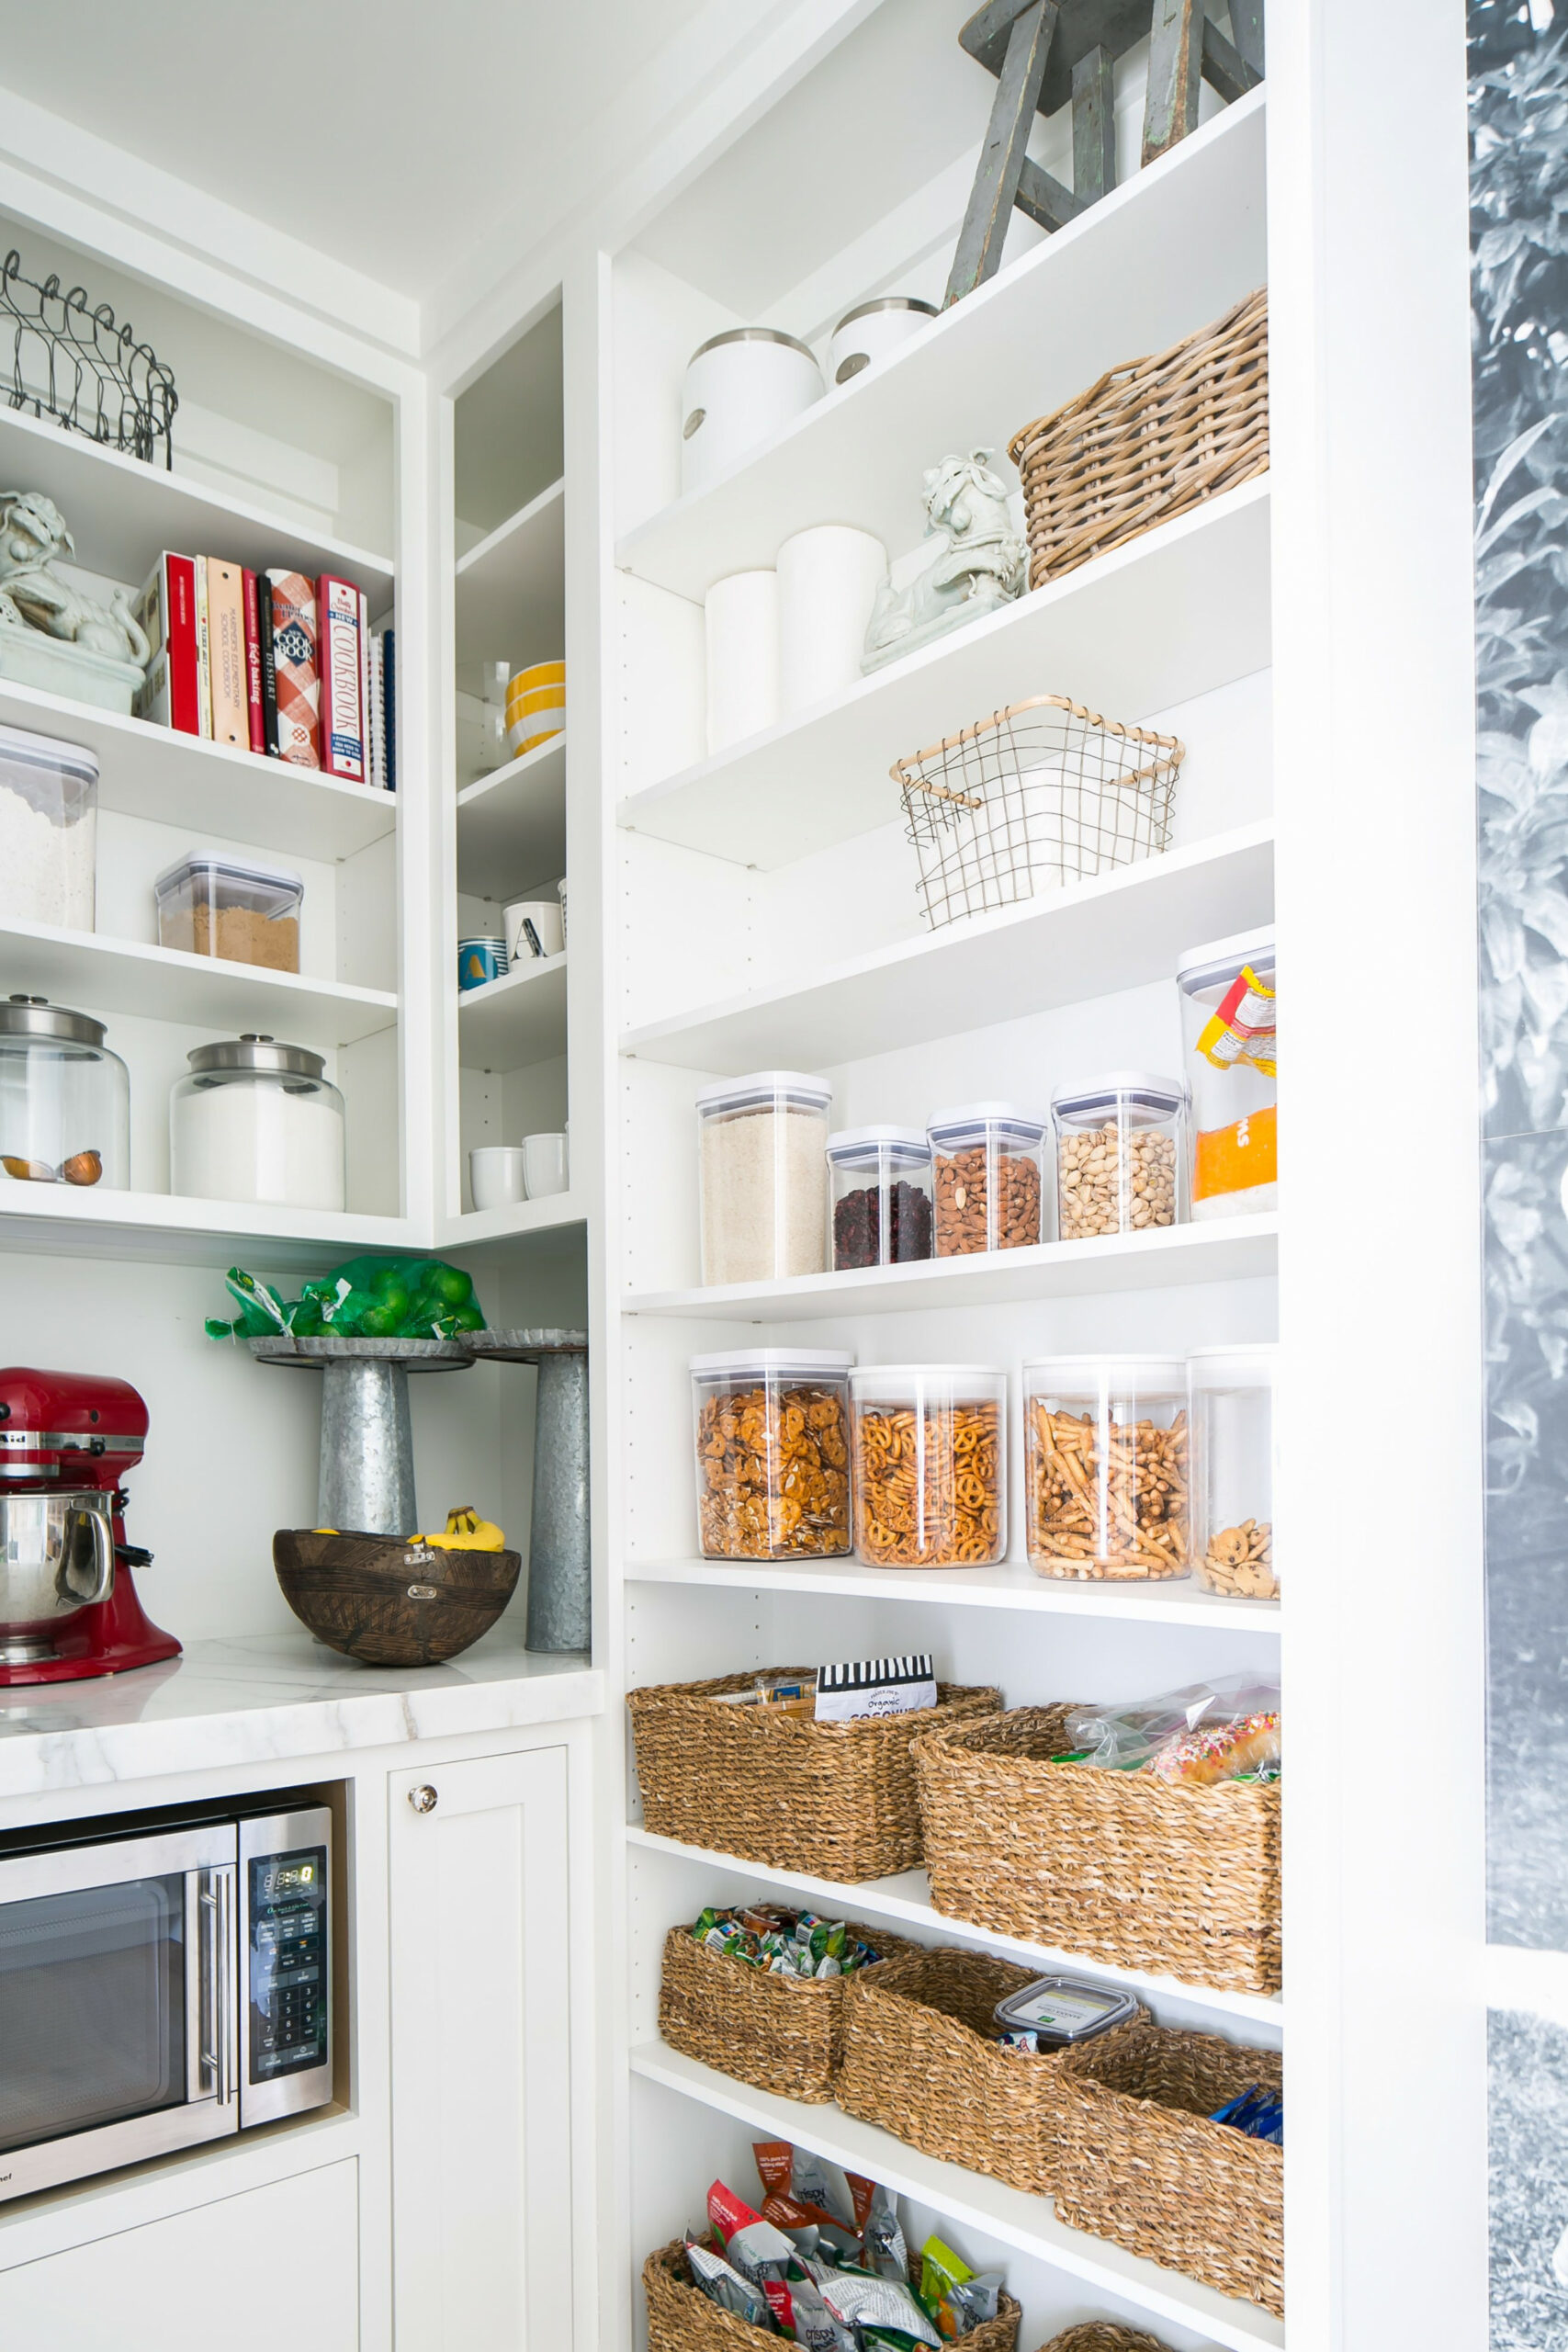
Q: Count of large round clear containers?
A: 5